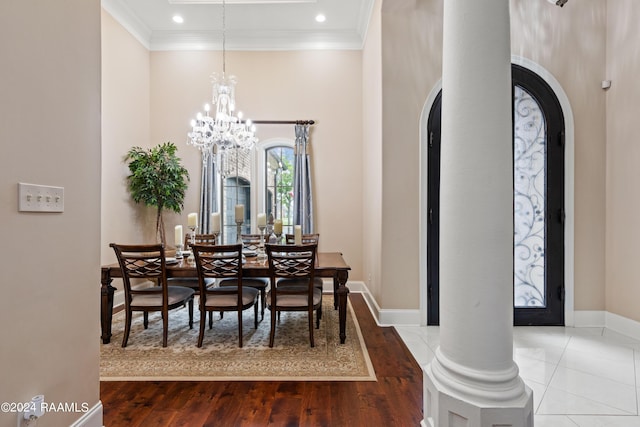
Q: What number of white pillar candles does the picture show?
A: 7